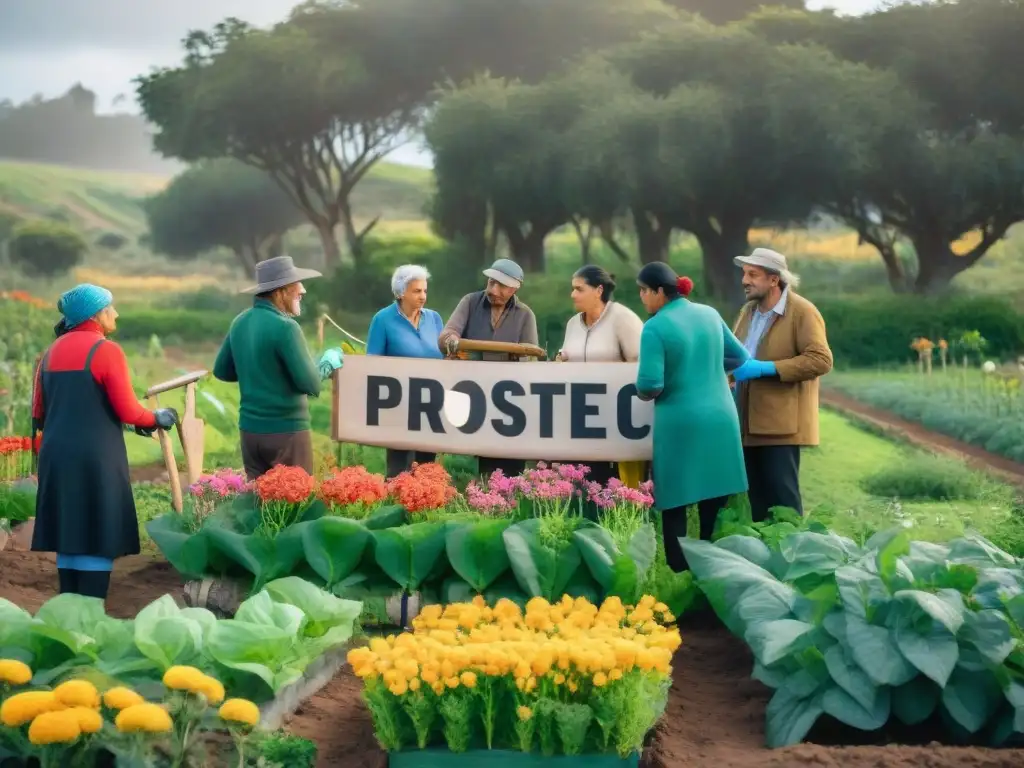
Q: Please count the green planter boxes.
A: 1